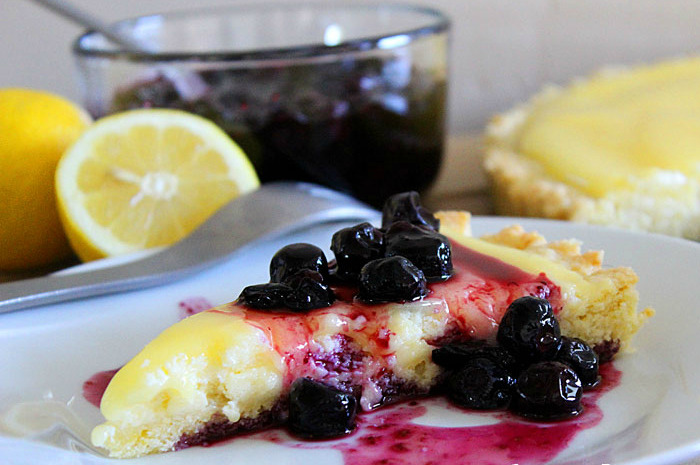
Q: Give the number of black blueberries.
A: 13